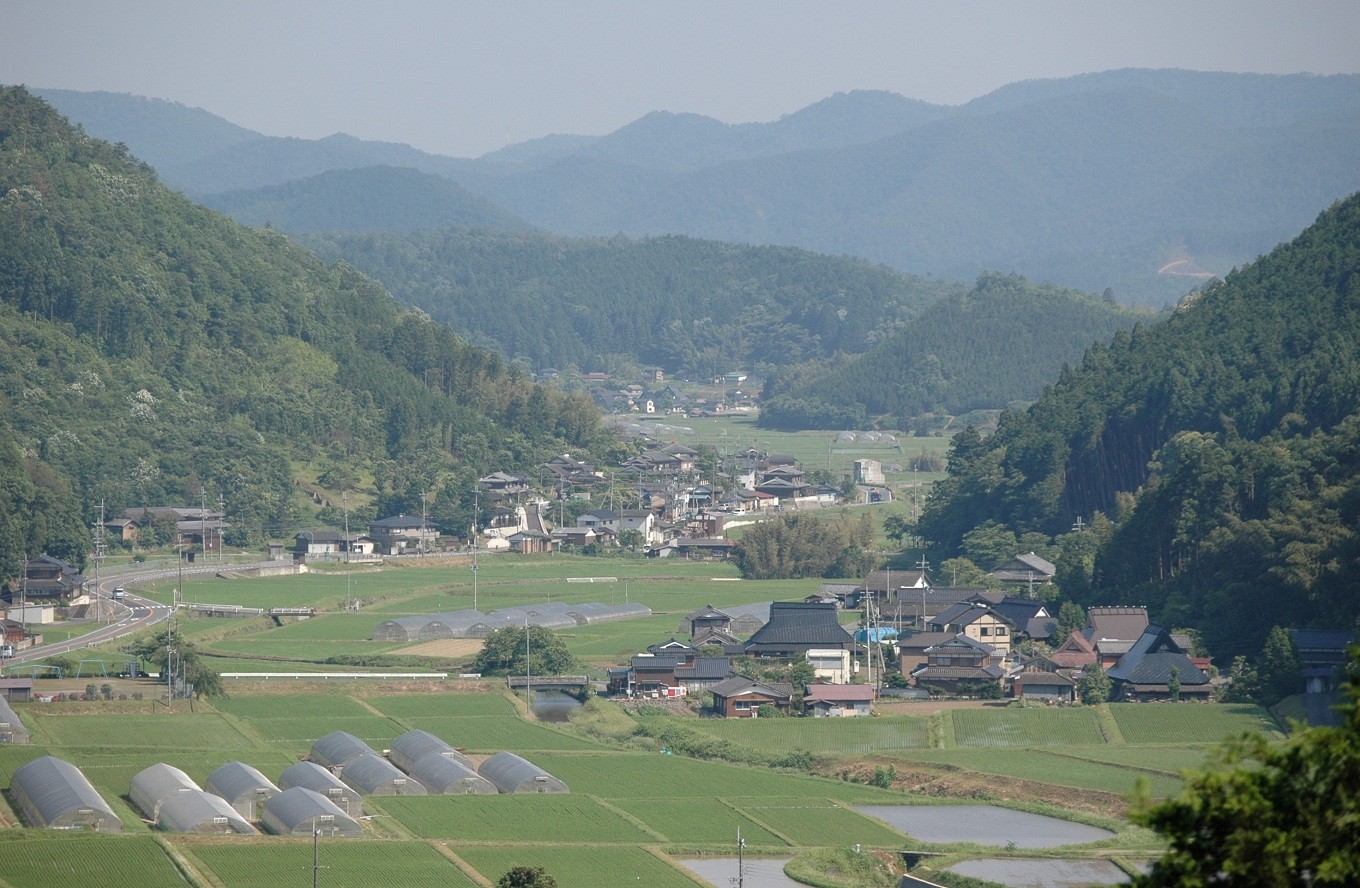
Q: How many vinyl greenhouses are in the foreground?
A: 12